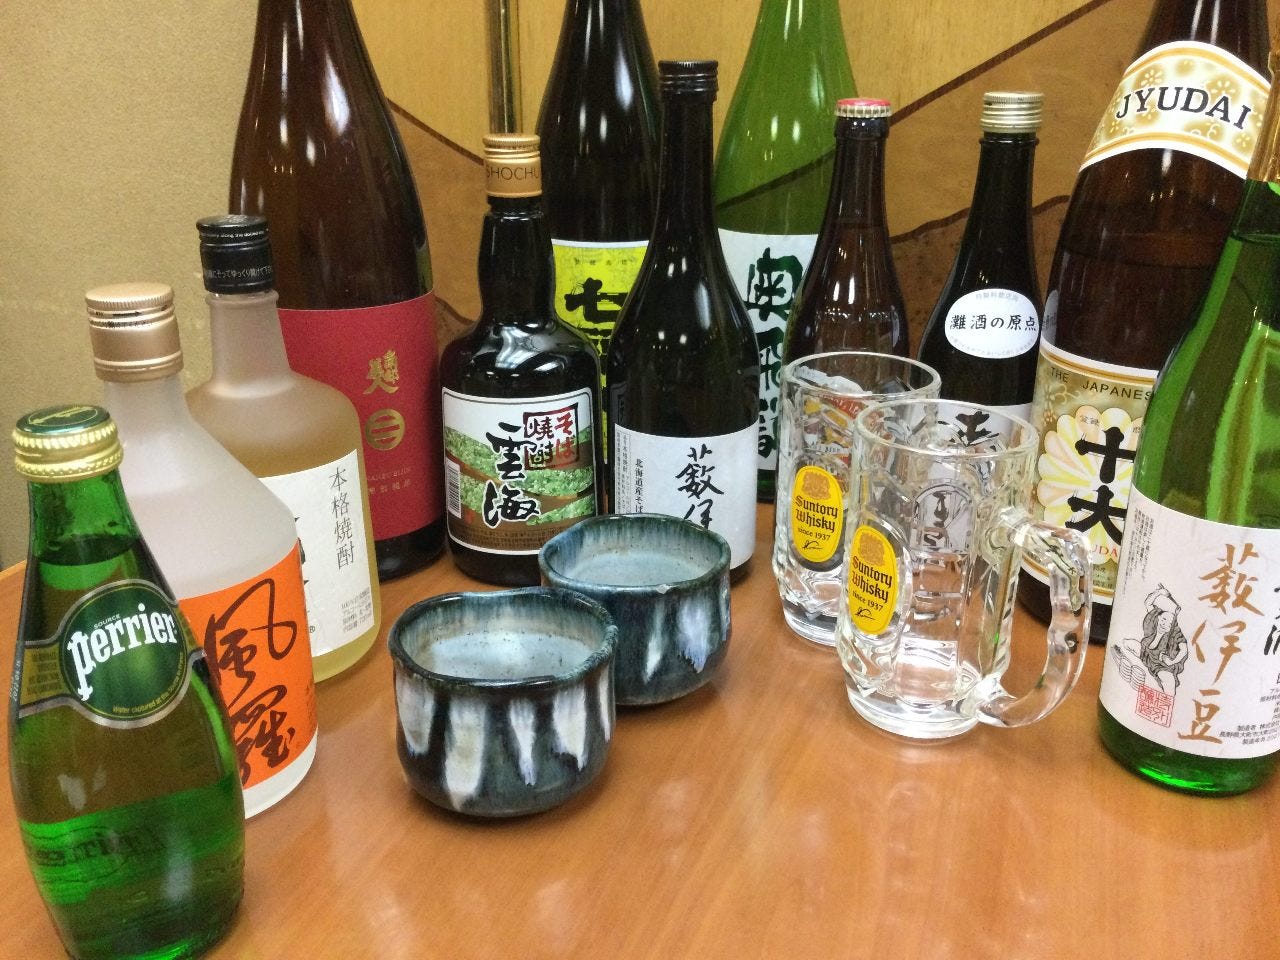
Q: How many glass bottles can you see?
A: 12